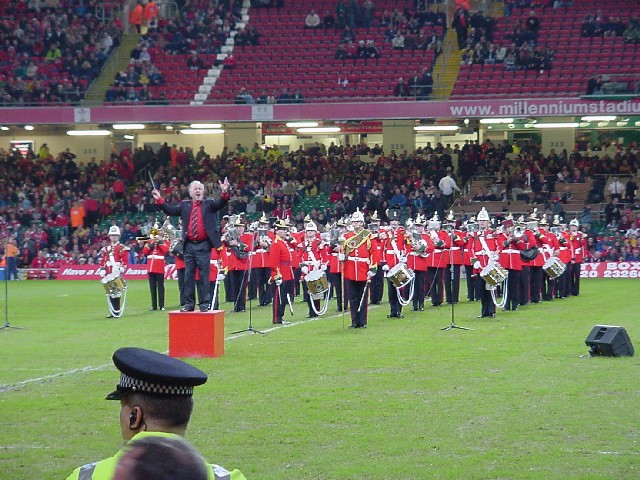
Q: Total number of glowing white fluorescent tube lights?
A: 10